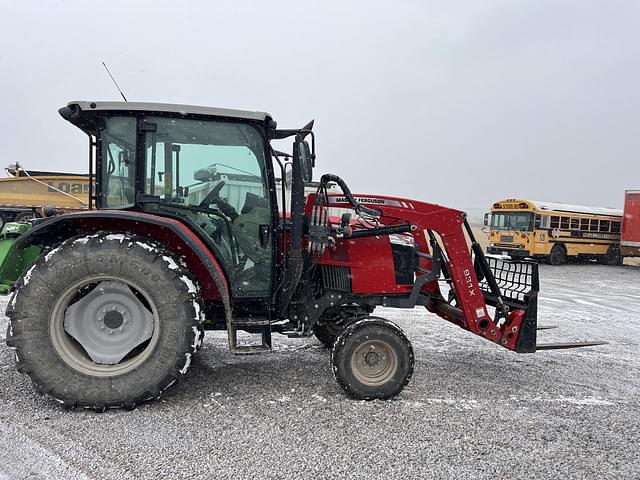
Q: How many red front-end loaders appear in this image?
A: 1